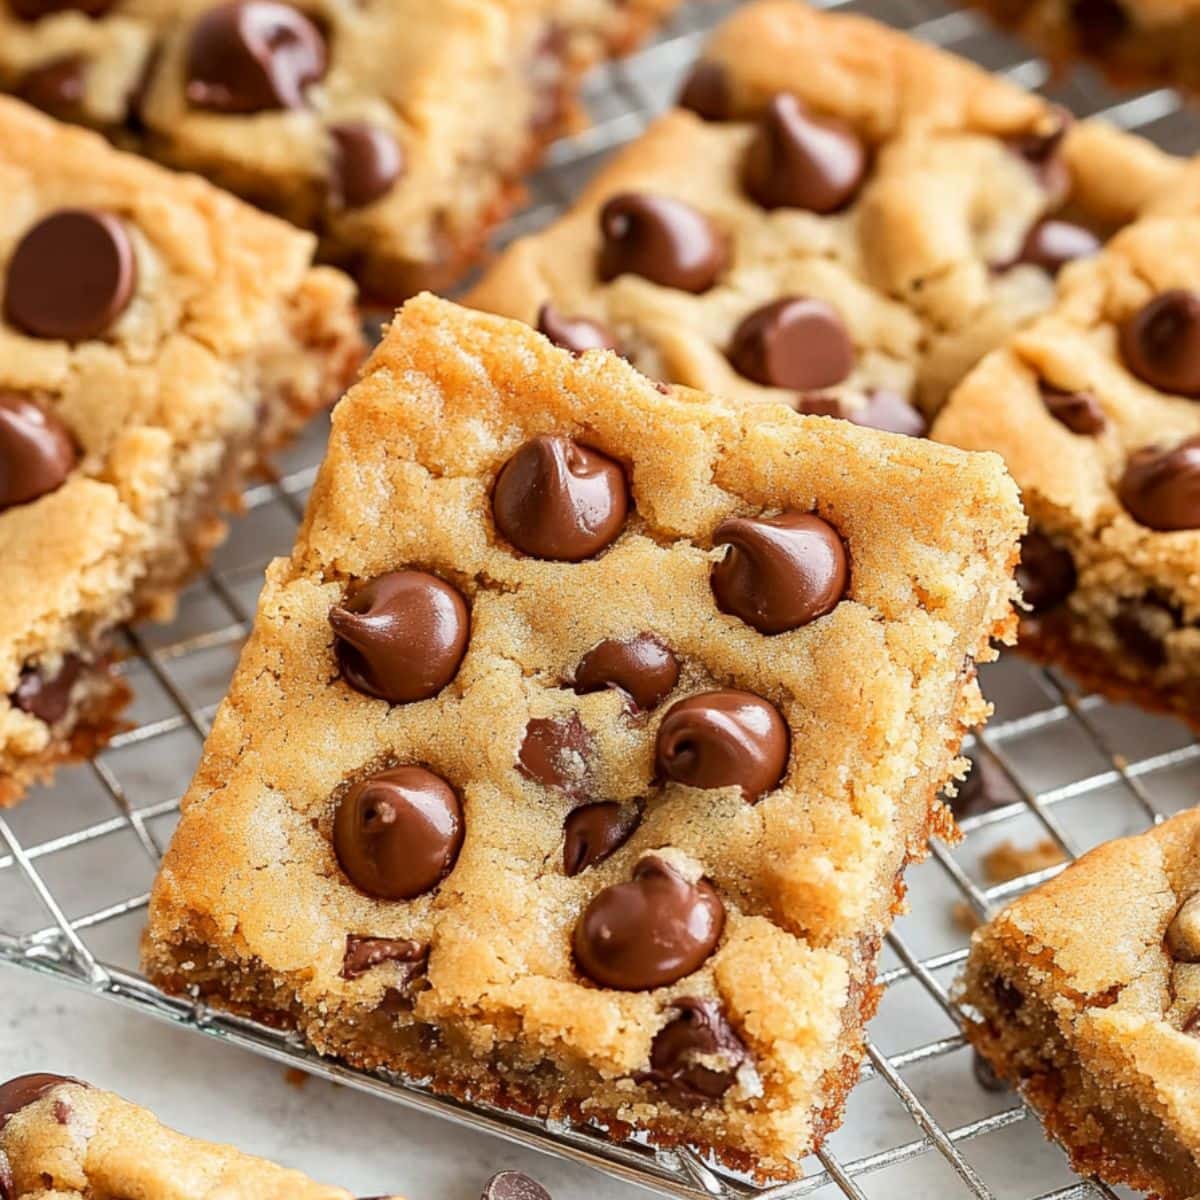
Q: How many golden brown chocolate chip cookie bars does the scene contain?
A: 8